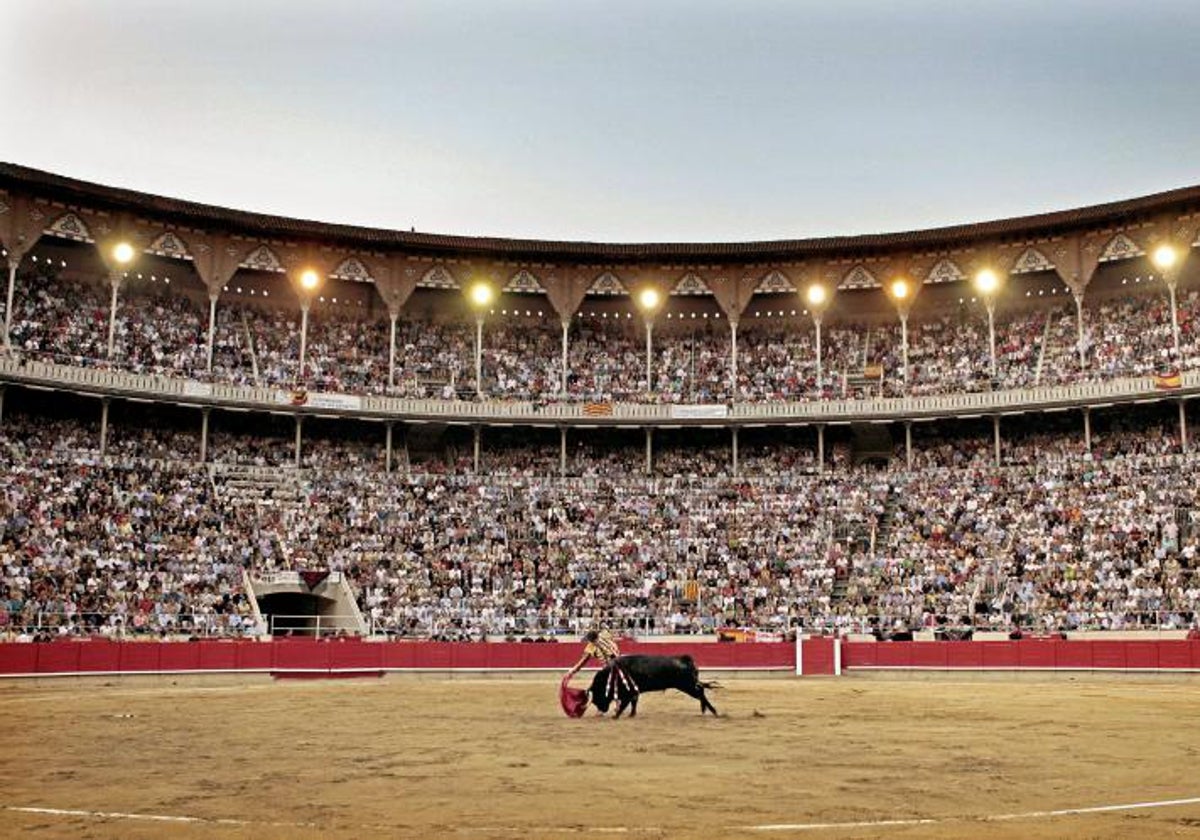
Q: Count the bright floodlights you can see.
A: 8